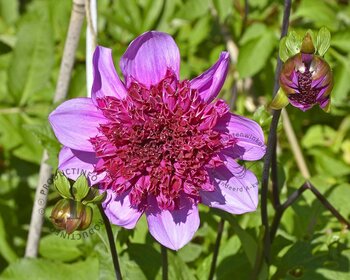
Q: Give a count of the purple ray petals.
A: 9